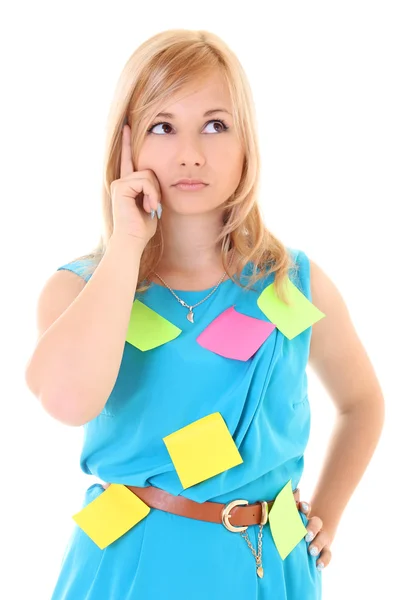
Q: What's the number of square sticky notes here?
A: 6